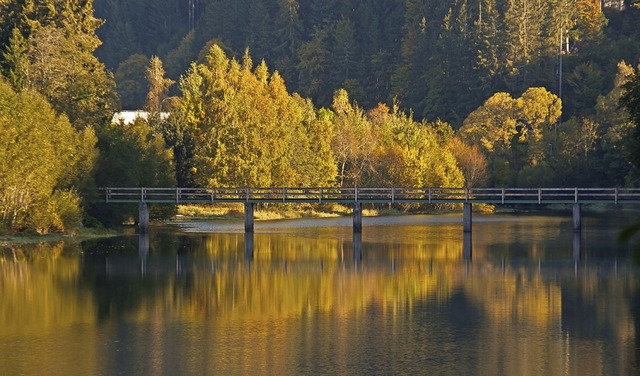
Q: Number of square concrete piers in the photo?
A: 5